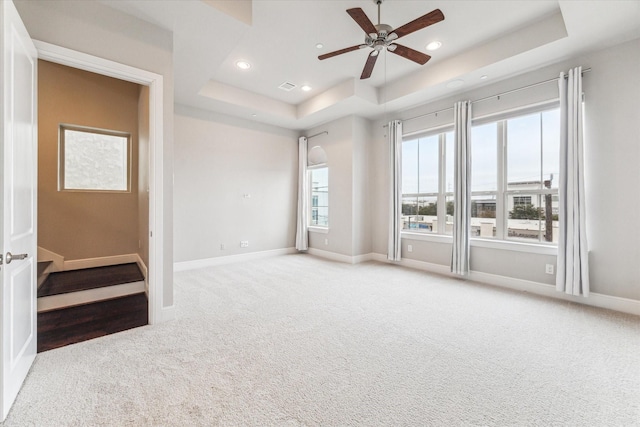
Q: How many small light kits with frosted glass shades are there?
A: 0